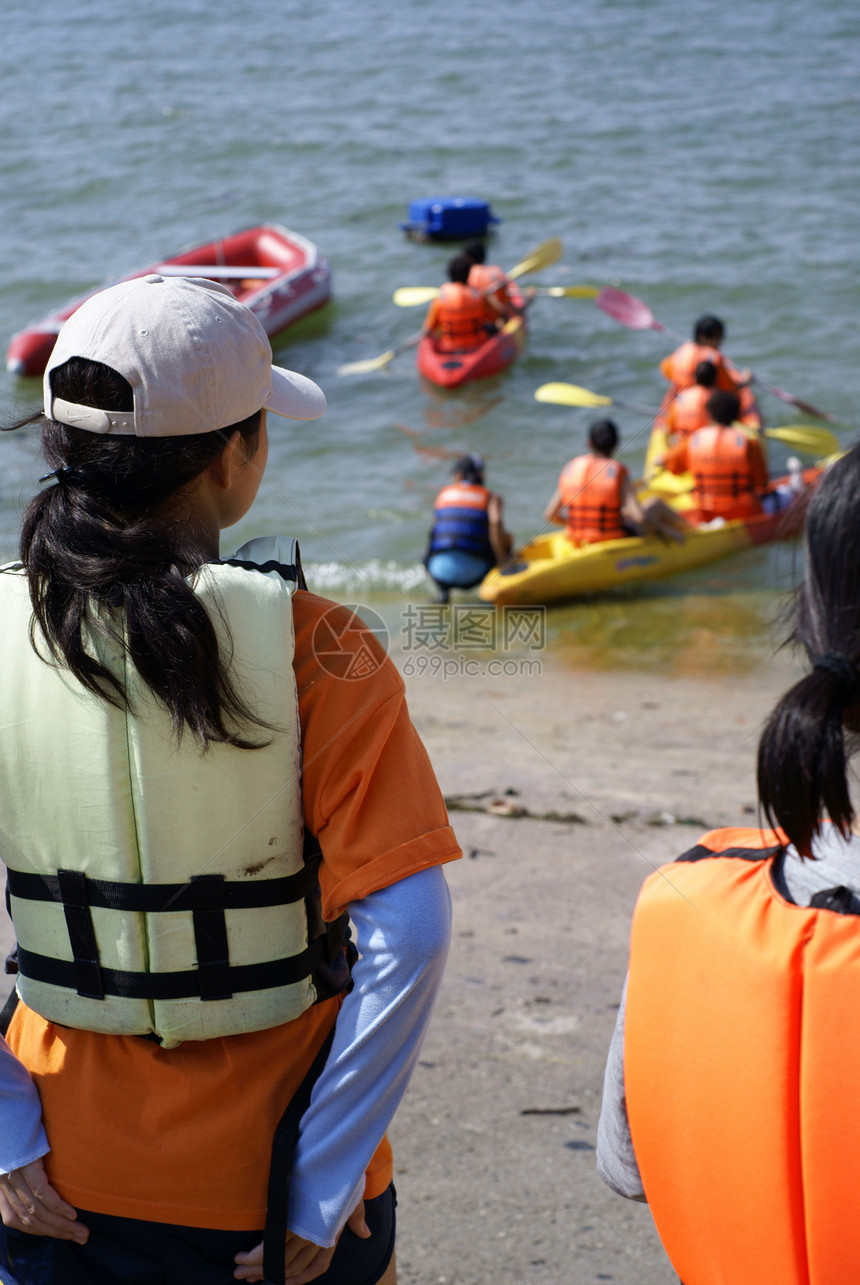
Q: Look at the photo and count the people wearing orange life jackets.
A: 7